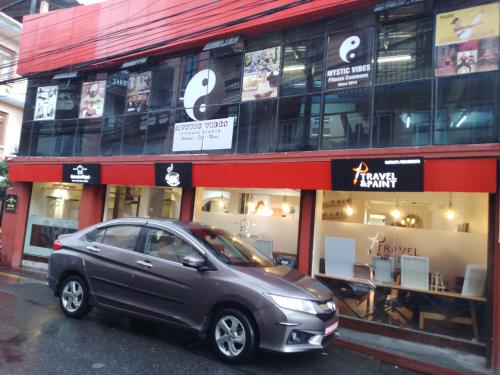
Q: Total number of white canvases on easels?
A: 4